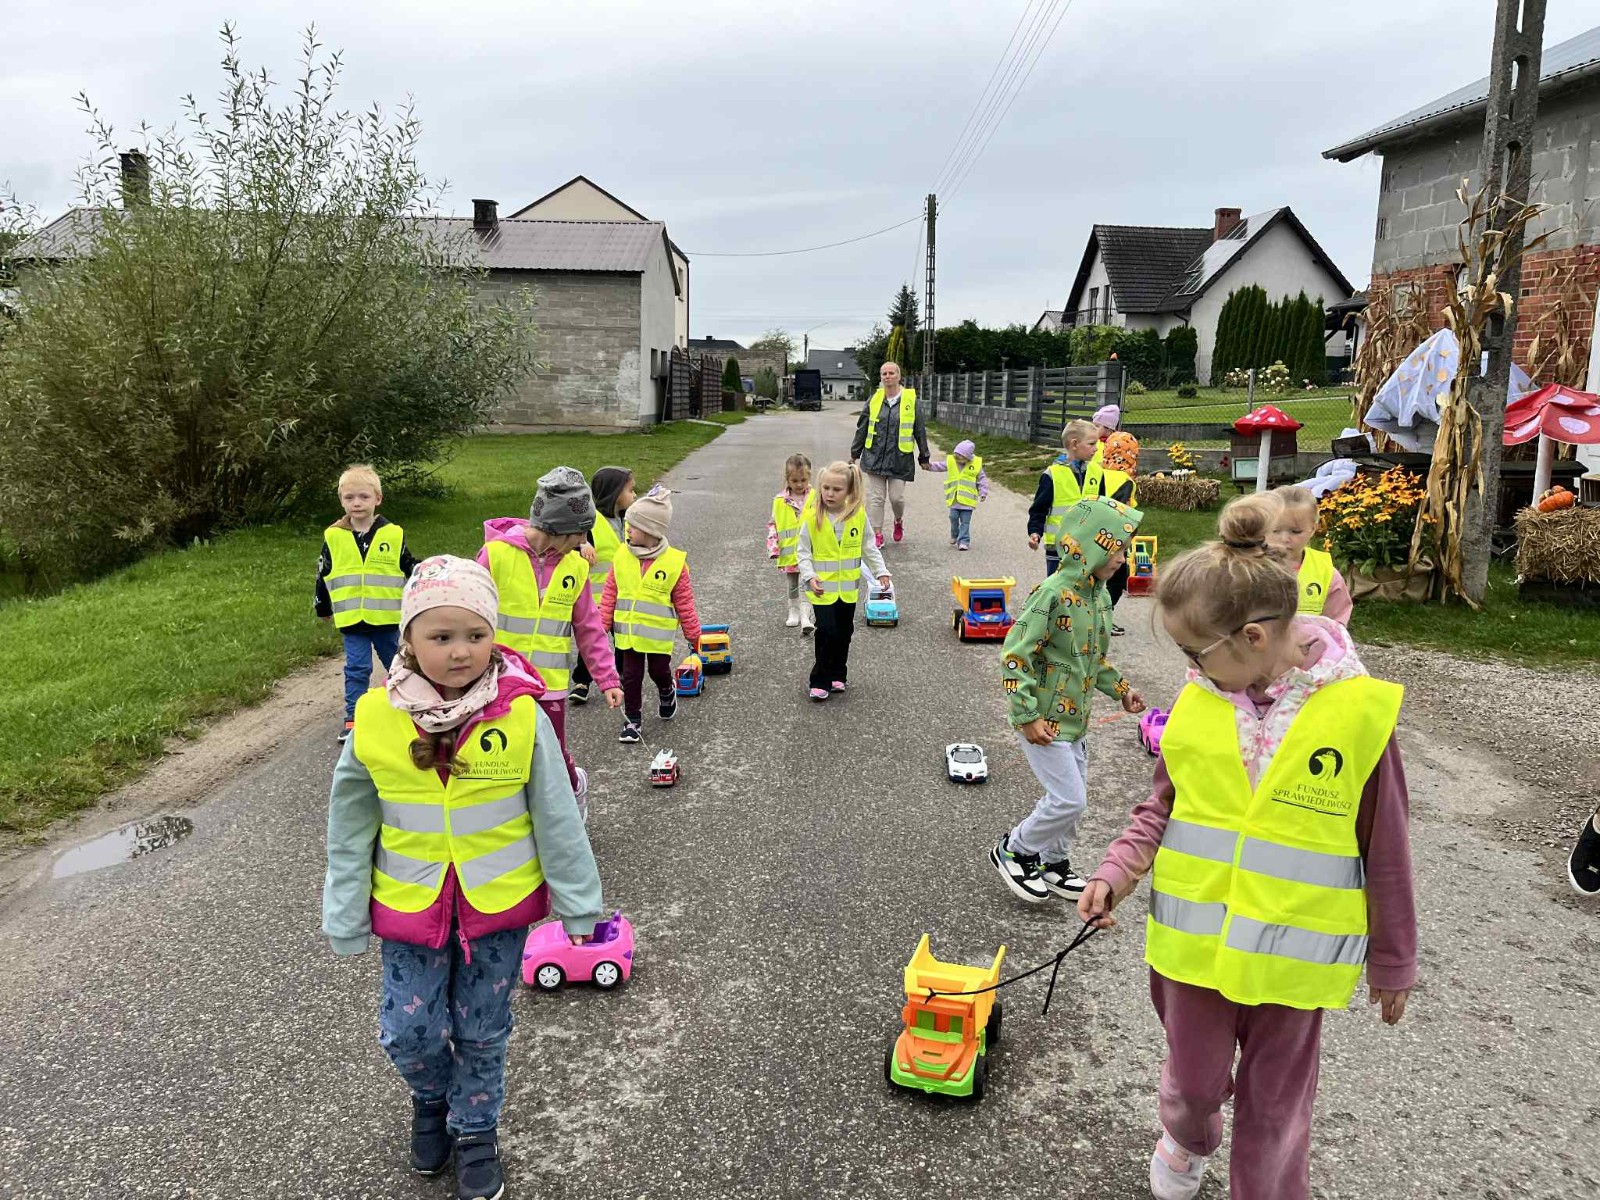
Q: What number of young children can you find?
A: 14